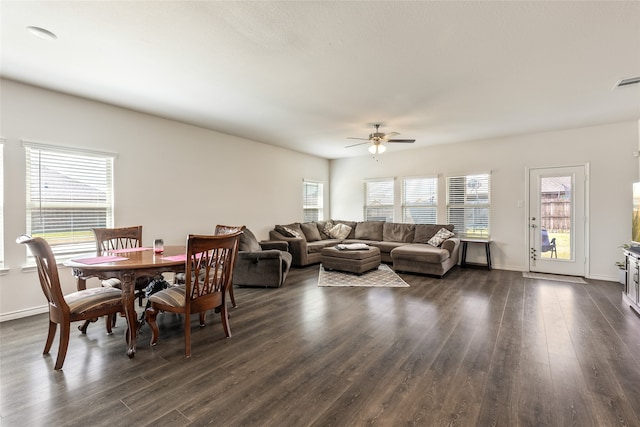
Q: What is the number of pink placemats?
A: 3